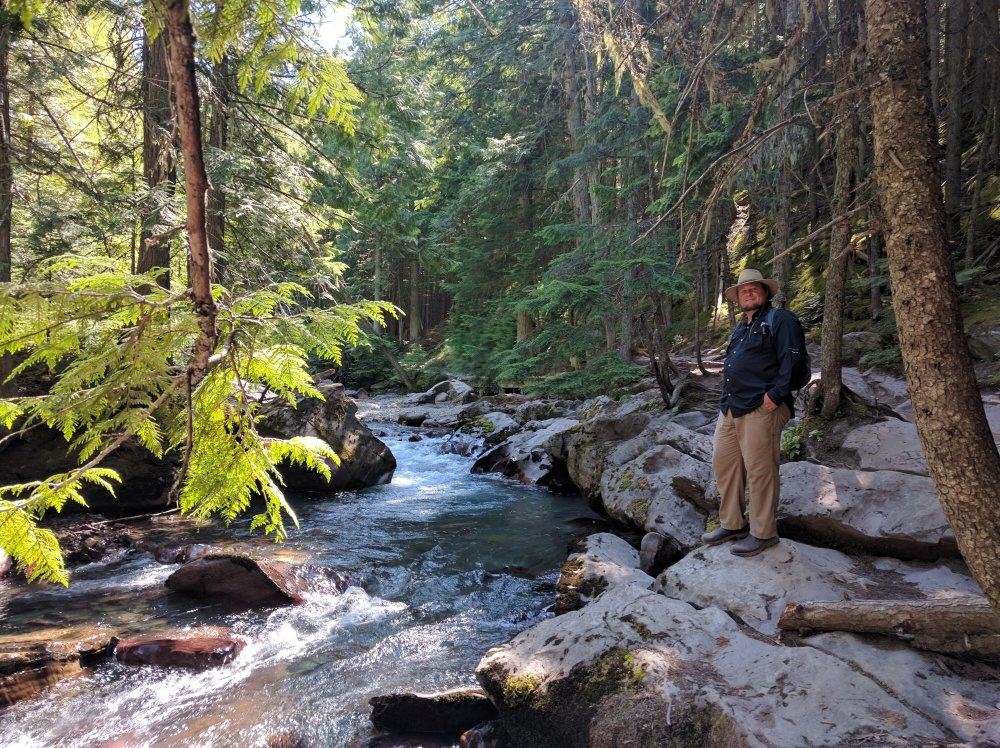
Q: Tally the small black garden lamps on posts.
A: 0